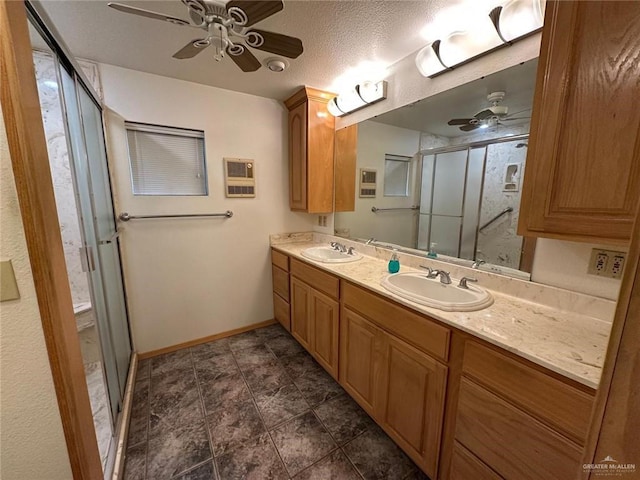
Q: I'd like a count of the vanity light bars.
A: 2